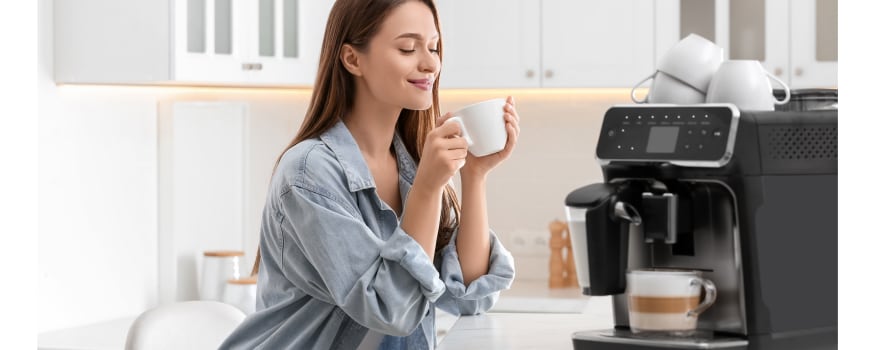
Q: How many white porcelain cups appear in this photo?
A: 4